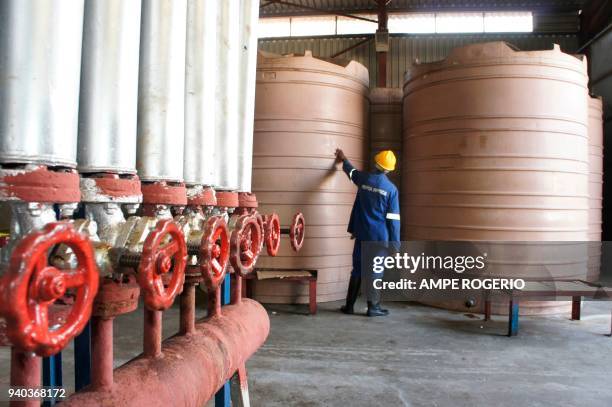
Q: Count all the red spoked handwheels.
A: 7